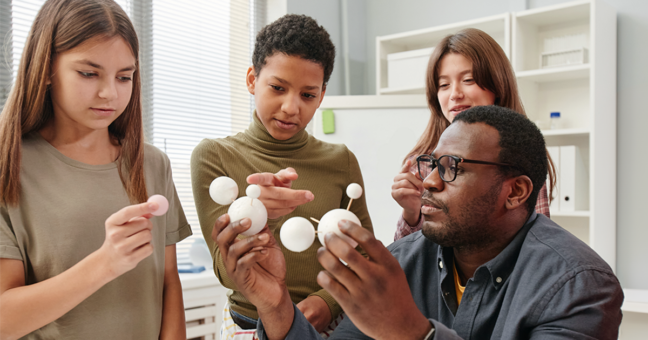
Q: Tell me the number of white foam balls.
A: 6